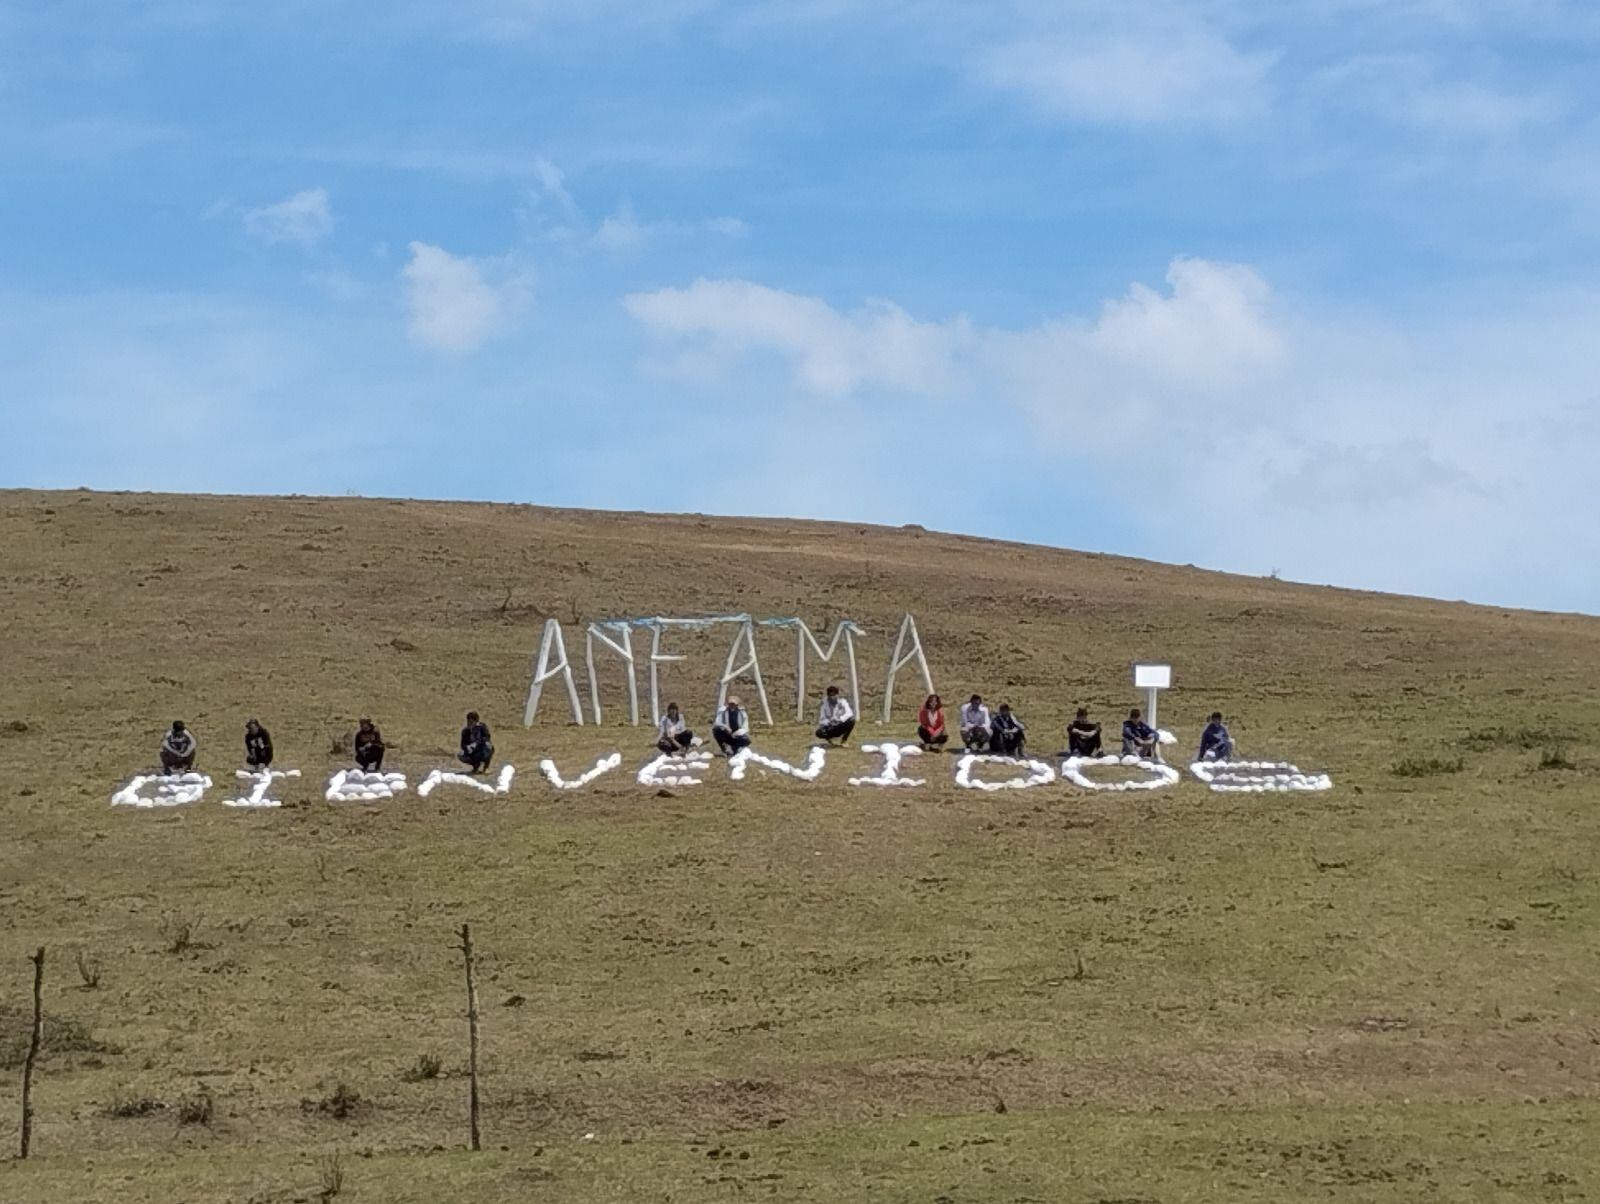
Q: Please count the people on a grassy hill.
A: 13